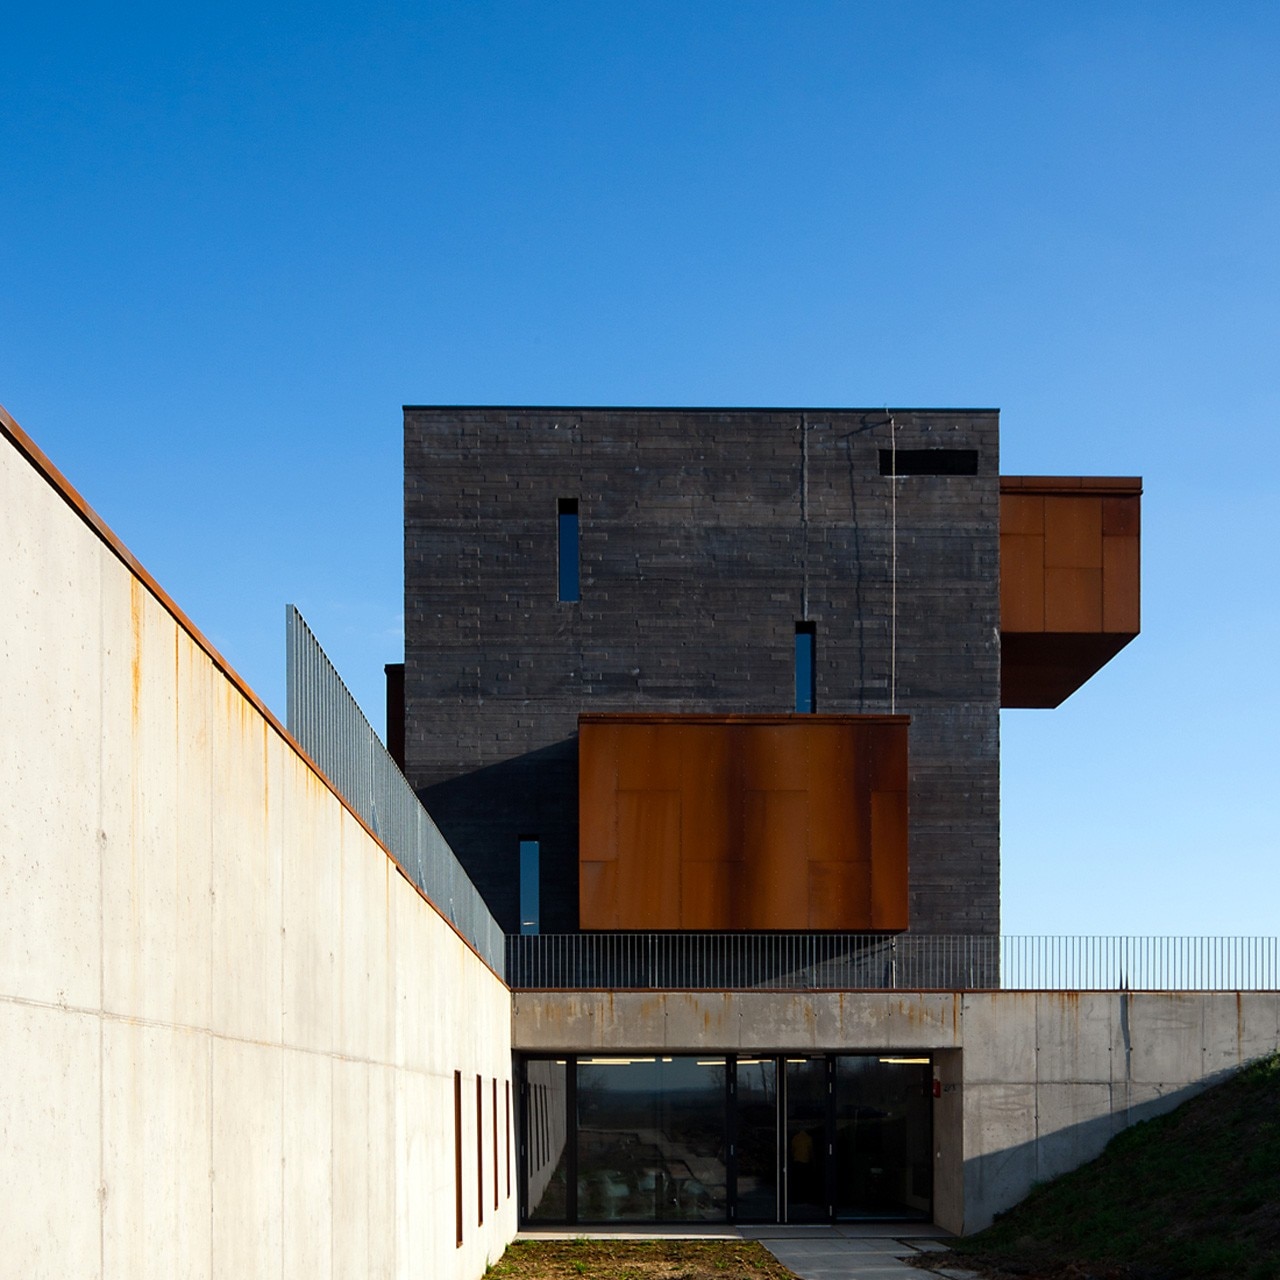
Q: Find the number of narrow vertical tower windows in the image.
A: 3